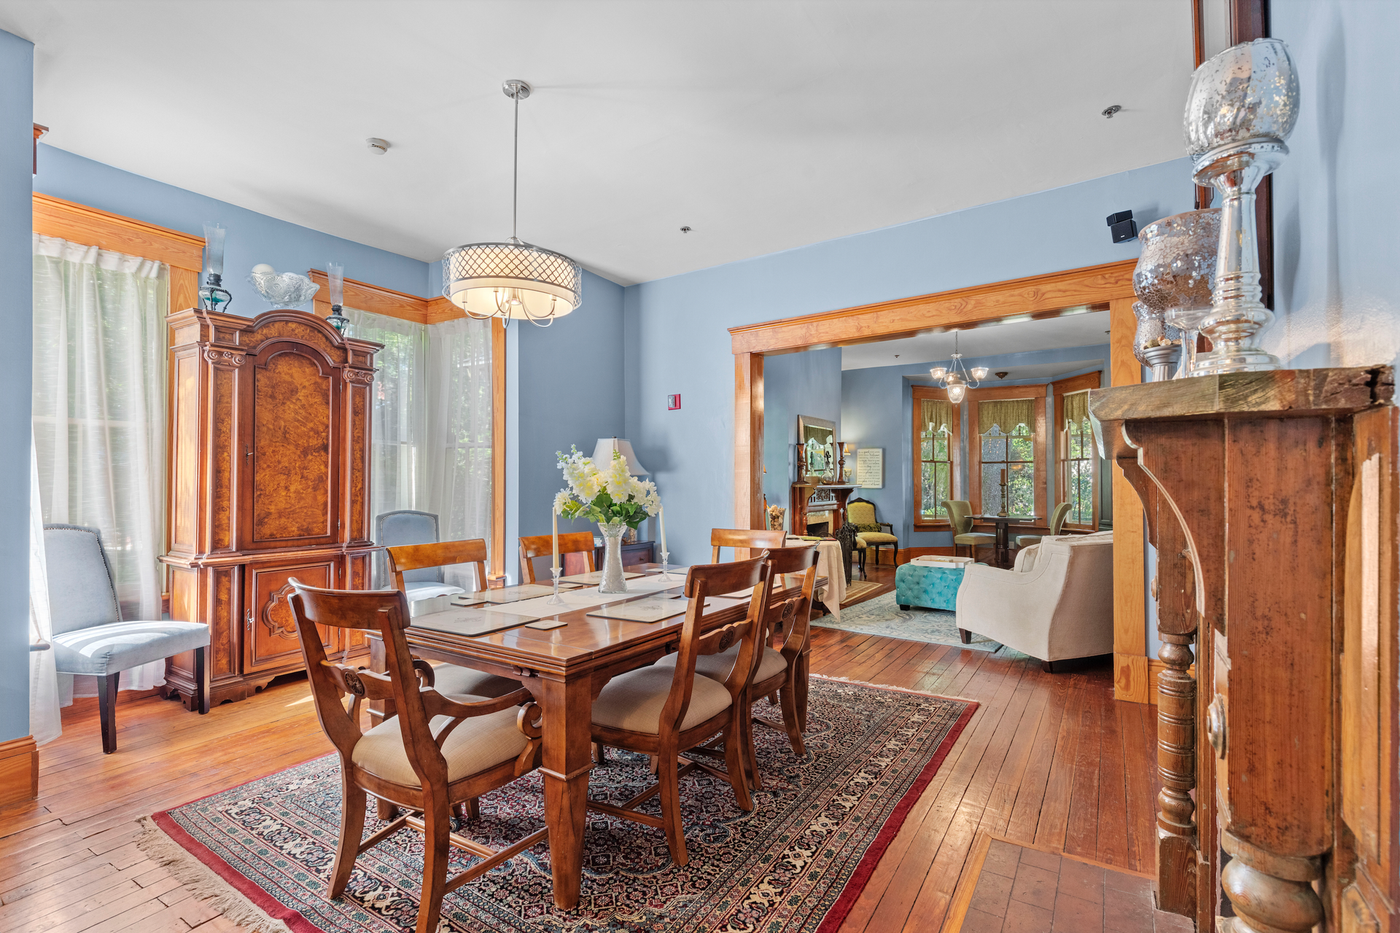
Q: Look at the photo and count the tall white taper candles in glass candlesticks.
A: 2